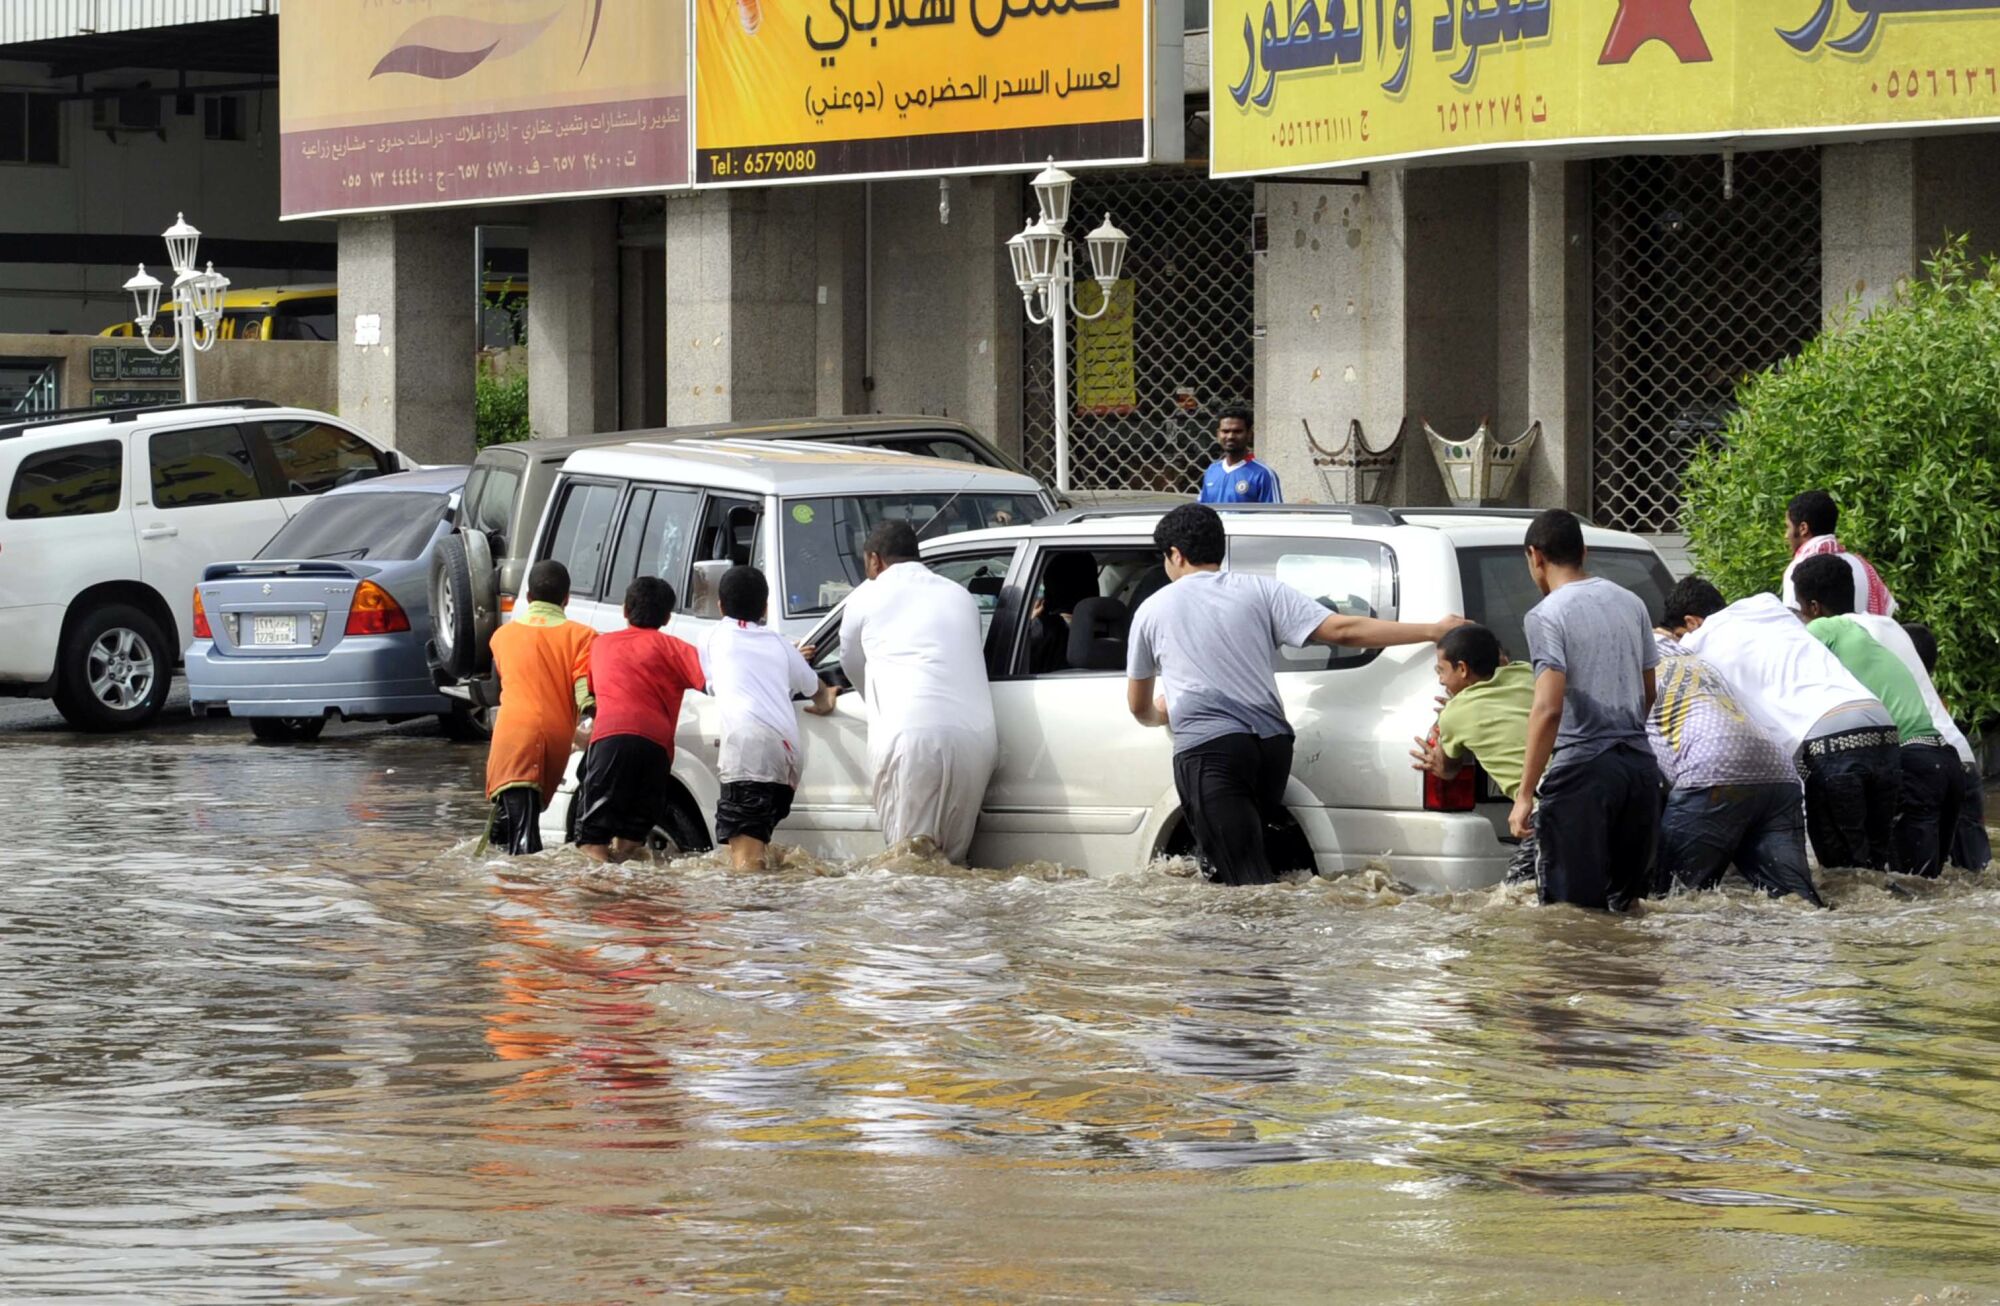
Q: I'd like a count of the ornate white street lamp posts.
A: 2